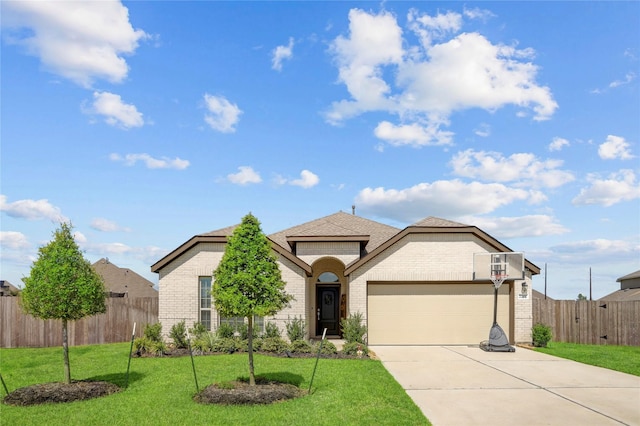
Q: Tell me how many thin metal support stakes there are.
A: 4